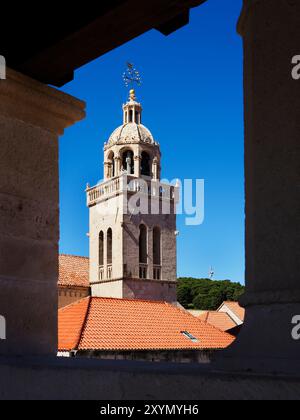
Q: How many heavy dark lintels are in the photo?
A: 1